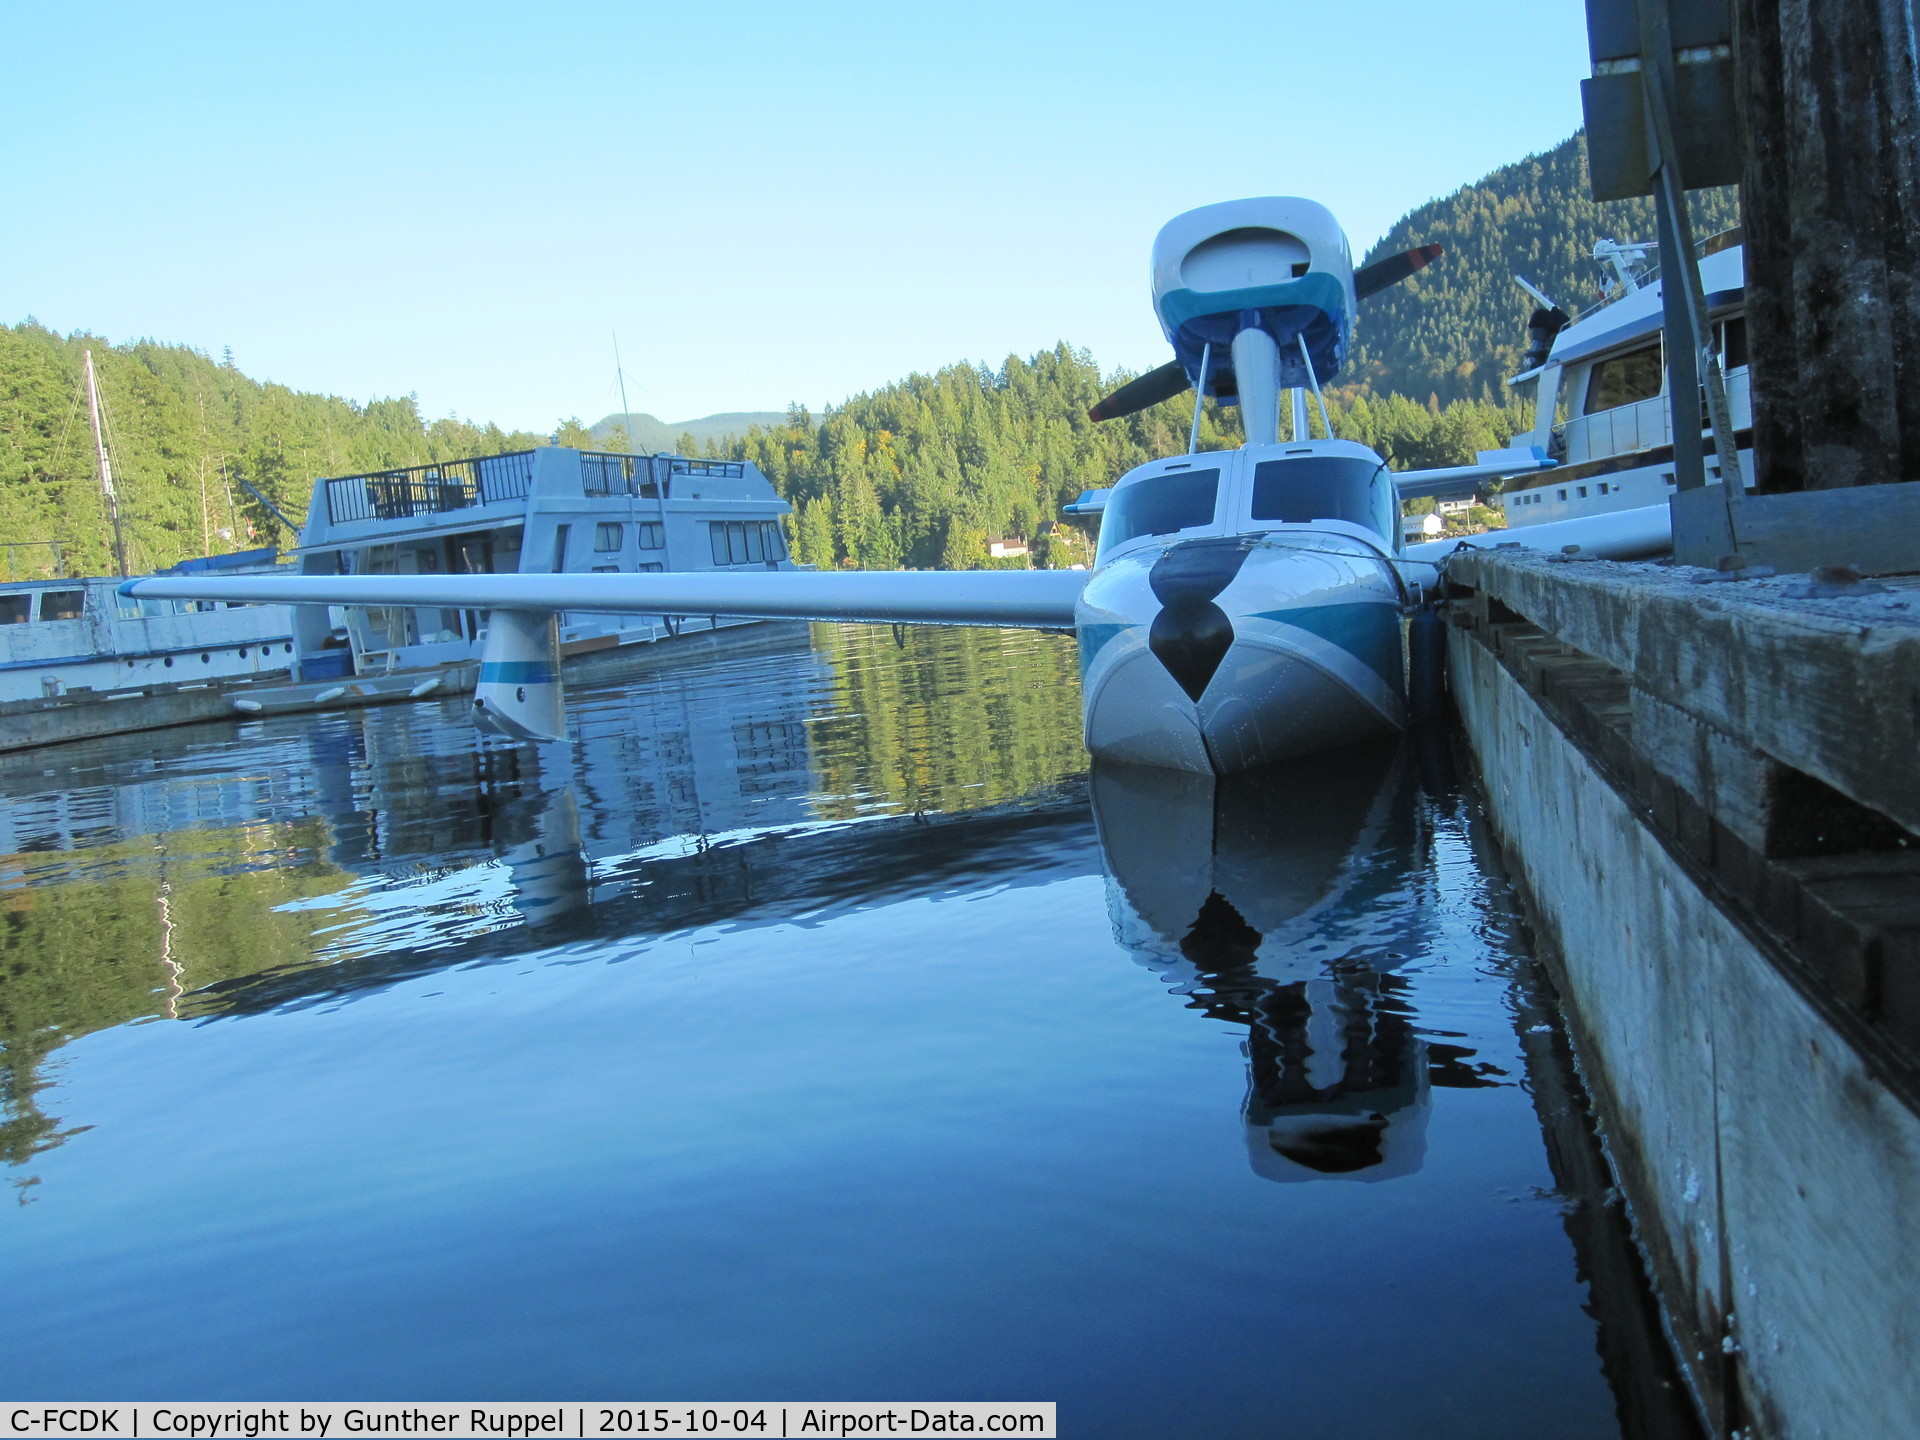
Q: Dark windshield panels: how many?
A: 2